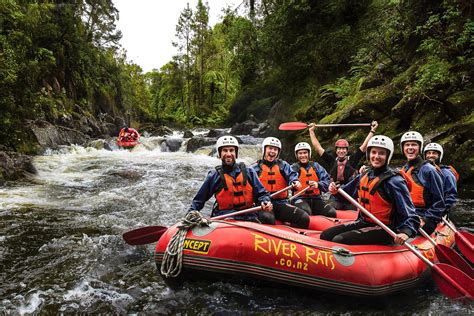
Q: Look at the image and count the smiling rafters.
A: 7